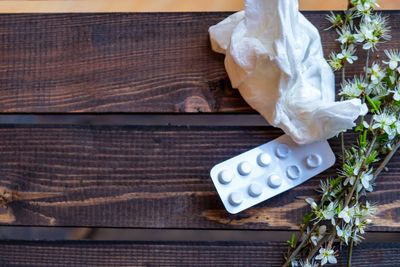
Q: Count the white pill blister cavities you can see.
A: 9